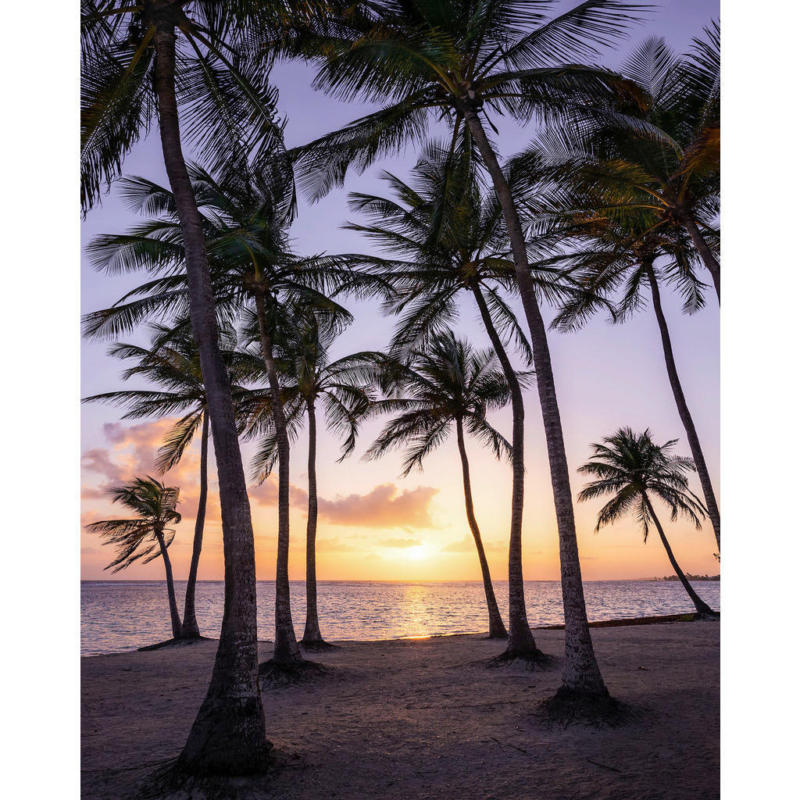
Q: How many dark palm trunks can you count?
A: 11